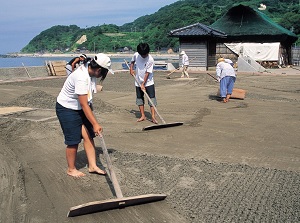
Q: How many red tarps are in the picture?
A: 0